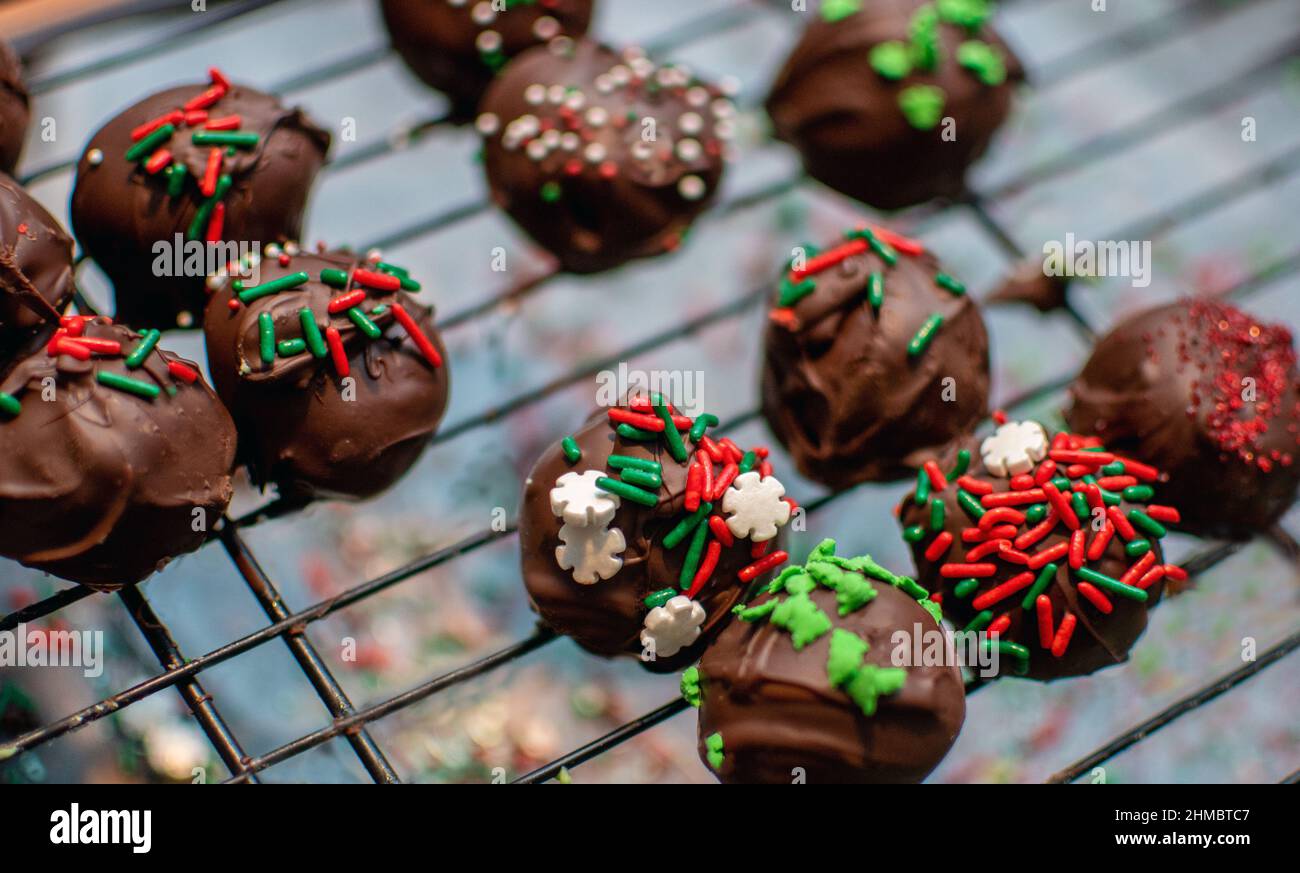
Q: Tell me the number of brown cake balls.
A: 13